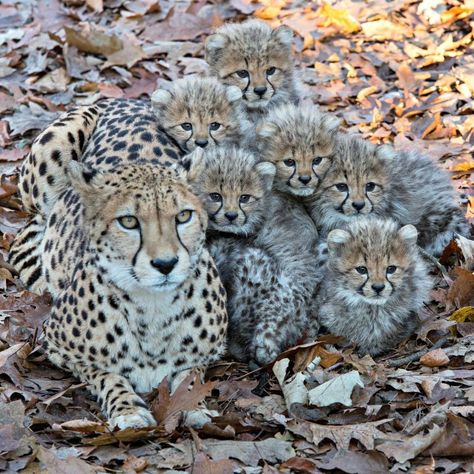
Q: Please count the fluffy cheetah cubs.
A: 6